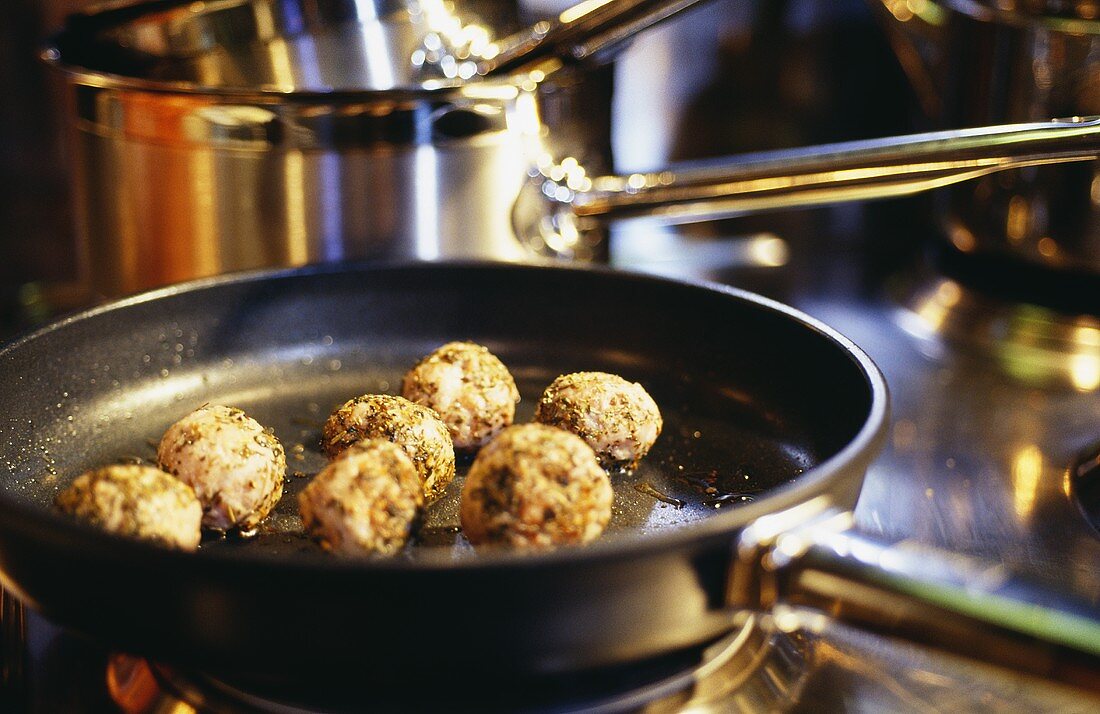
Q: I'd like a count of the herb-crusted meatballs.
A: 7